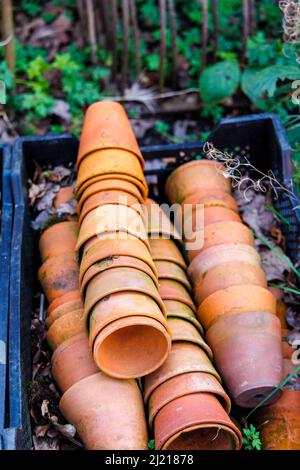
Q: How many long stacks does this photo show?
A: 4